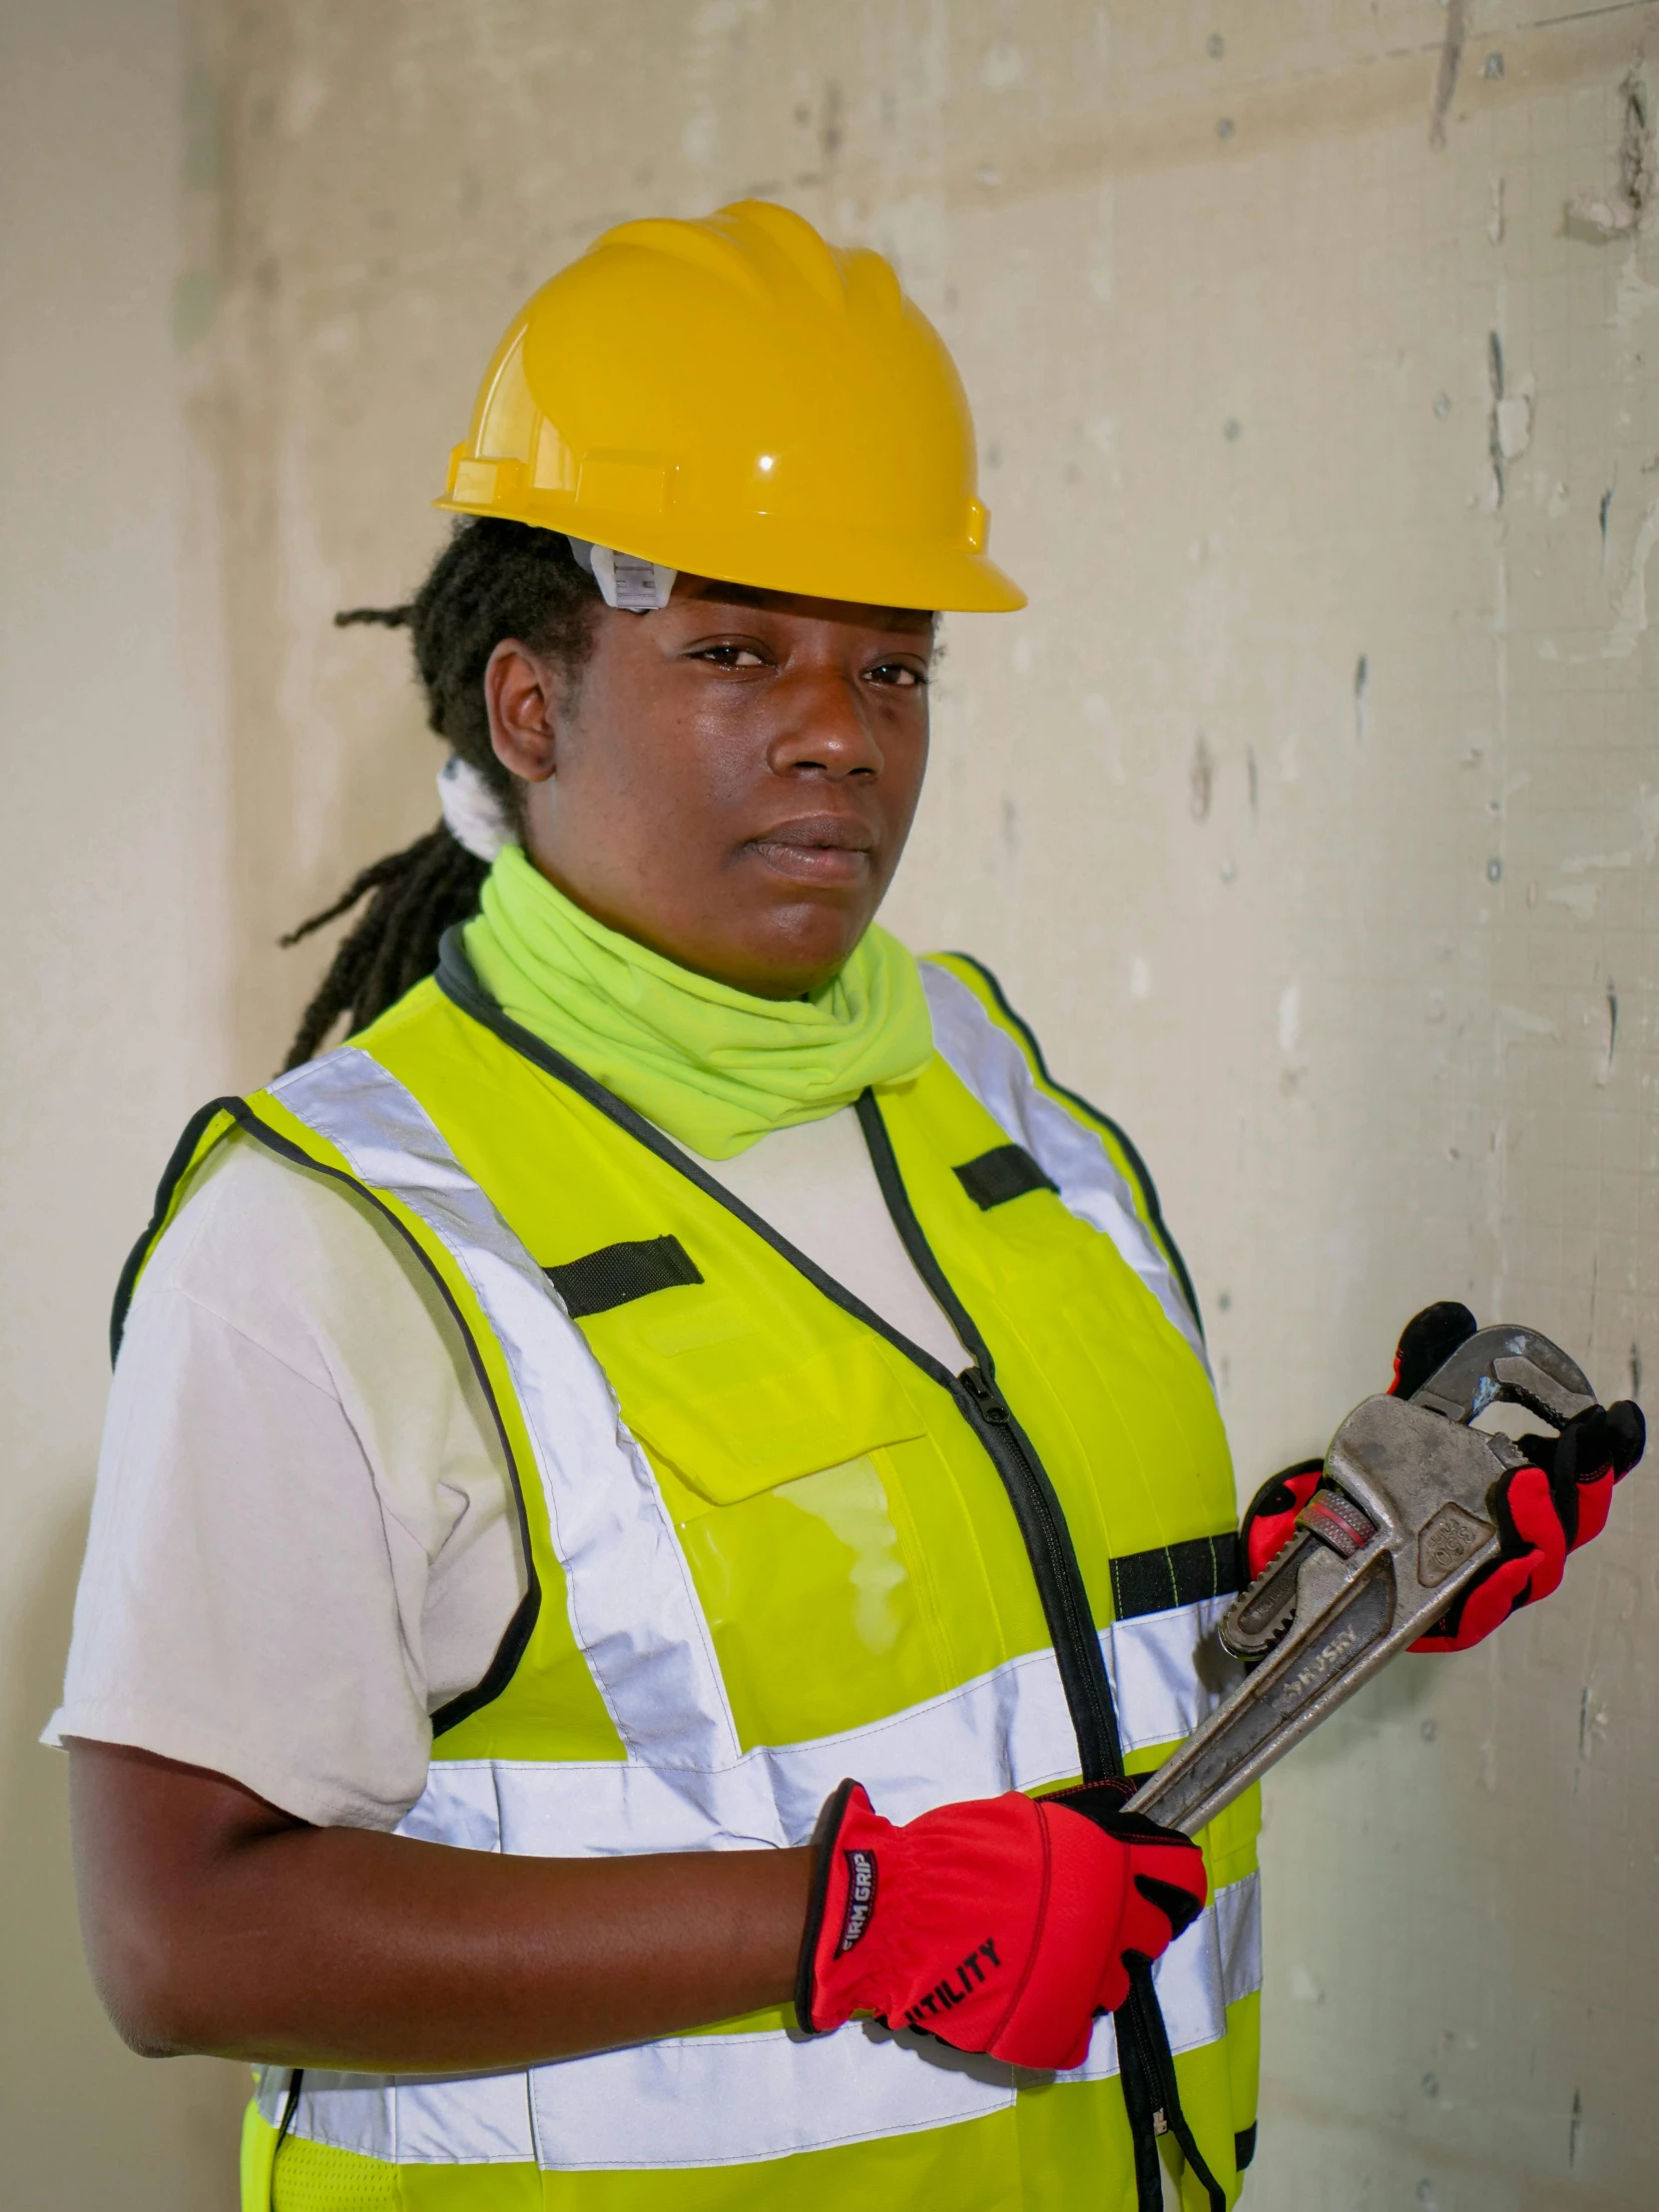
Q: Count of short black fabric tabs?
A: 2